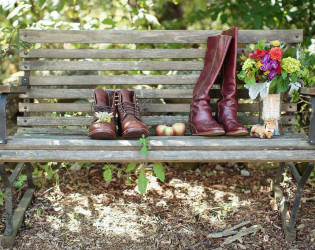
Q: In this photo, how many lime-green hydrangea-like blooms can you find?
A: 2